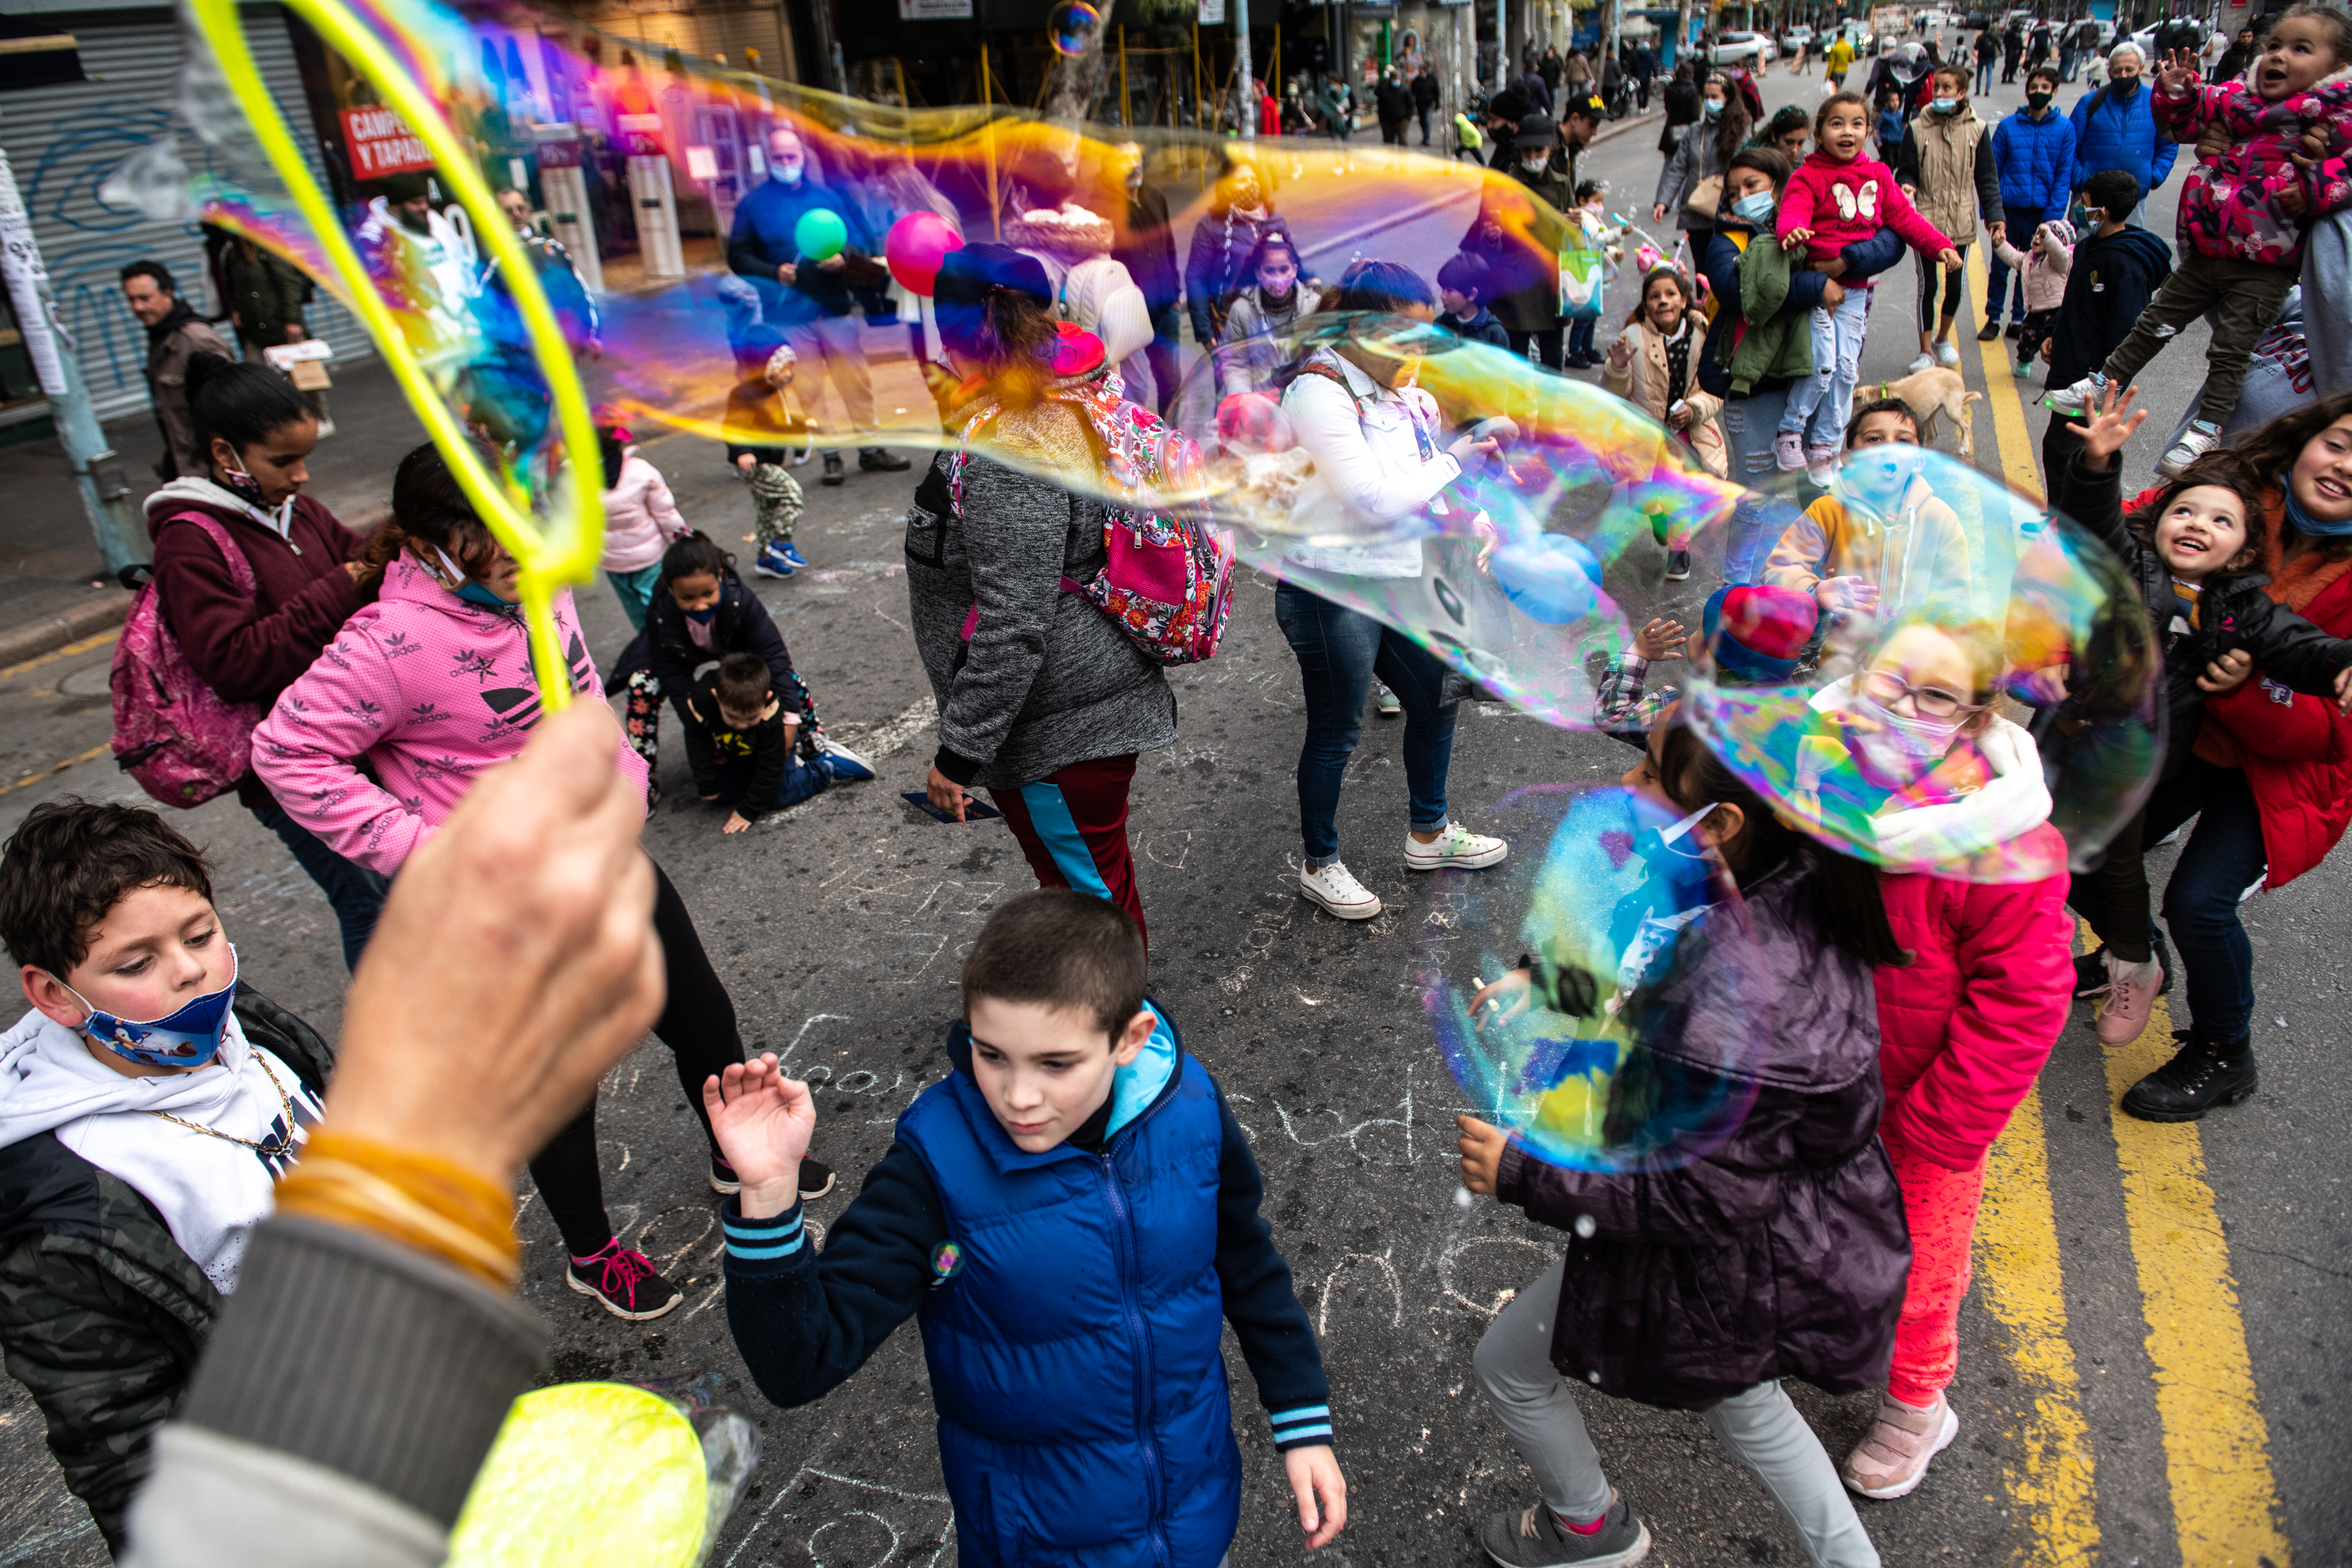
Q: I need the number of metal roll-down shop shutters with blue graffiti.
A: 1